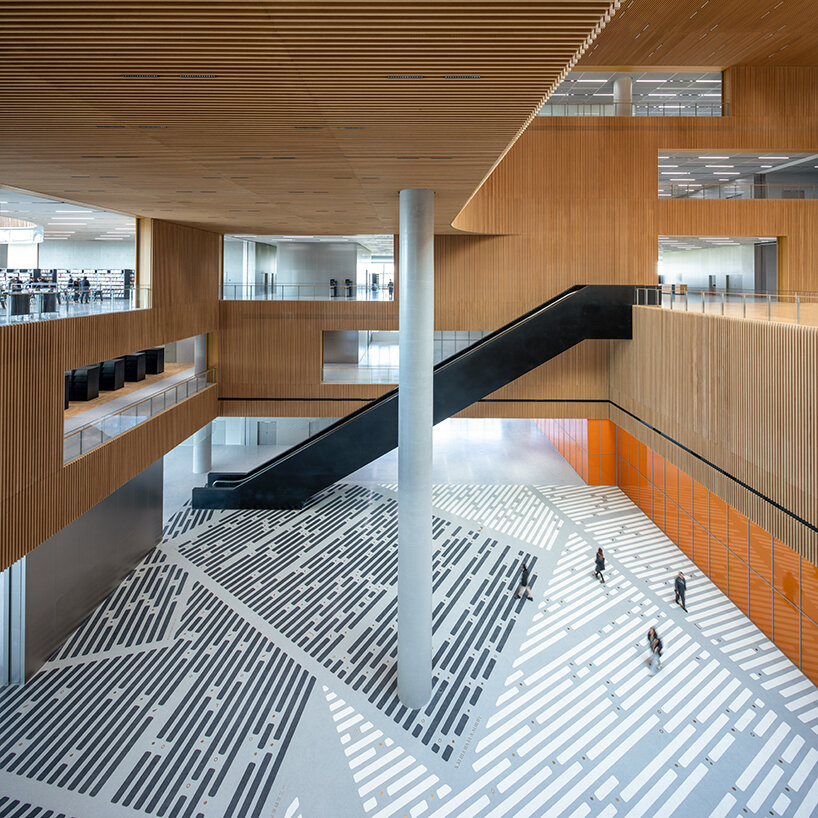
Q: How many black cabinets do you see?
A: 5